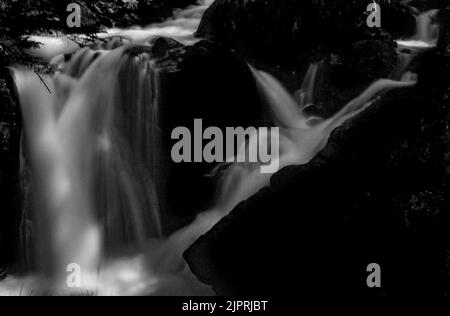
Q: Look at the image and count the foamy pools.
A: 1